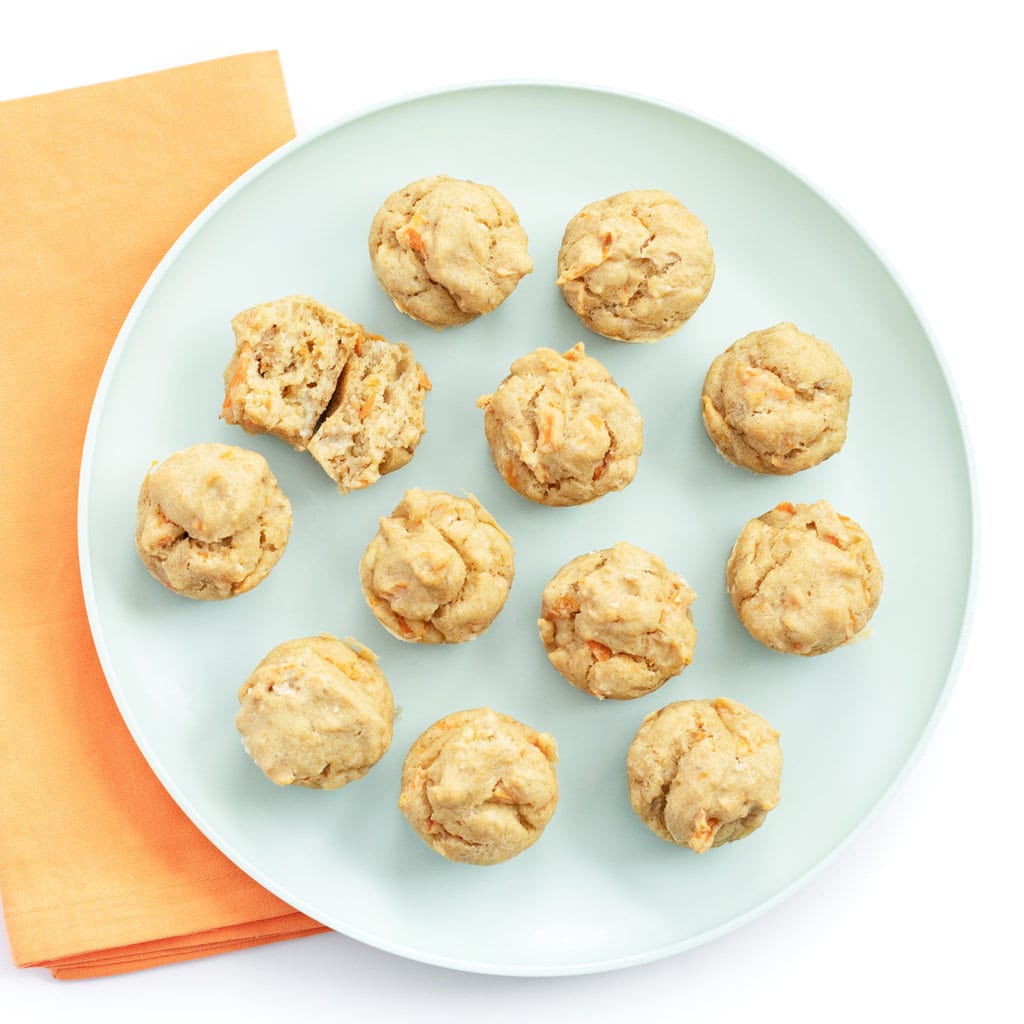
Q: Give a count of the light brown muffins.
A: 12